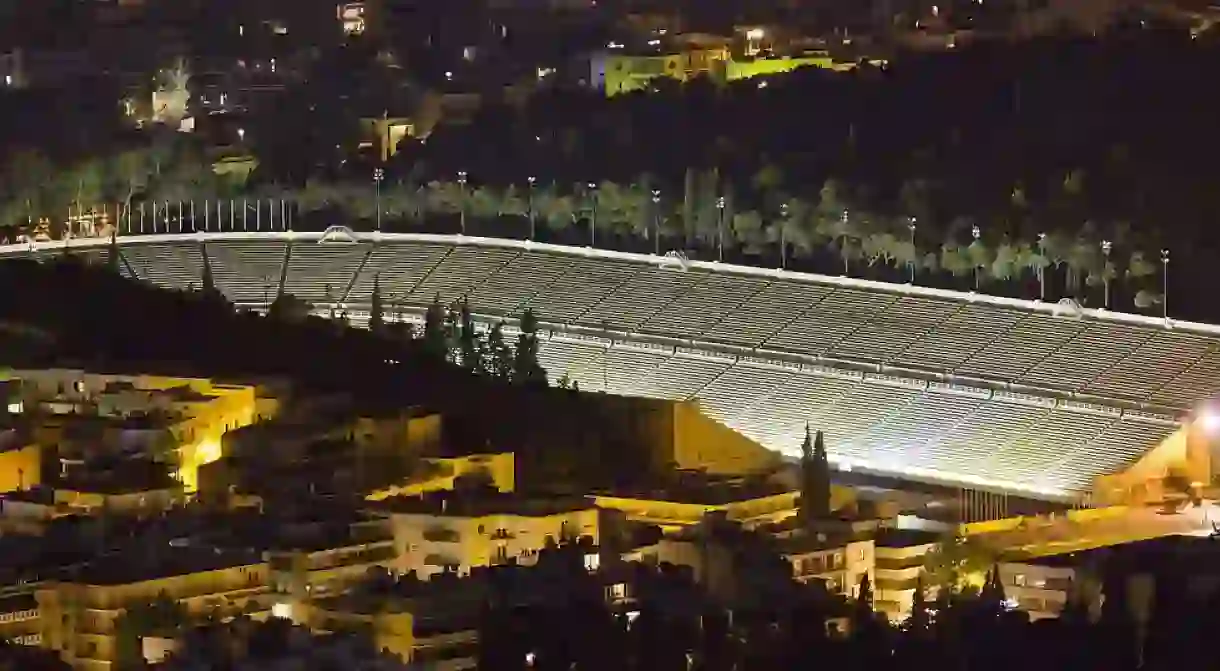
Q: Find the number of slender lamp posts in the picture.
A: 13